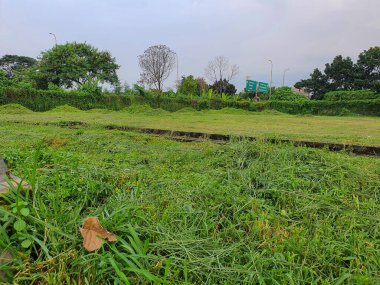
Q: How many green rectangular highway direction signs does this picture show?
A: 2